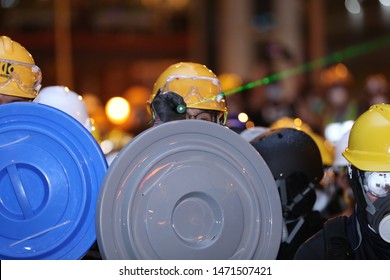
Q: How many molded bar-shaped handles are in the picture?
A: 1